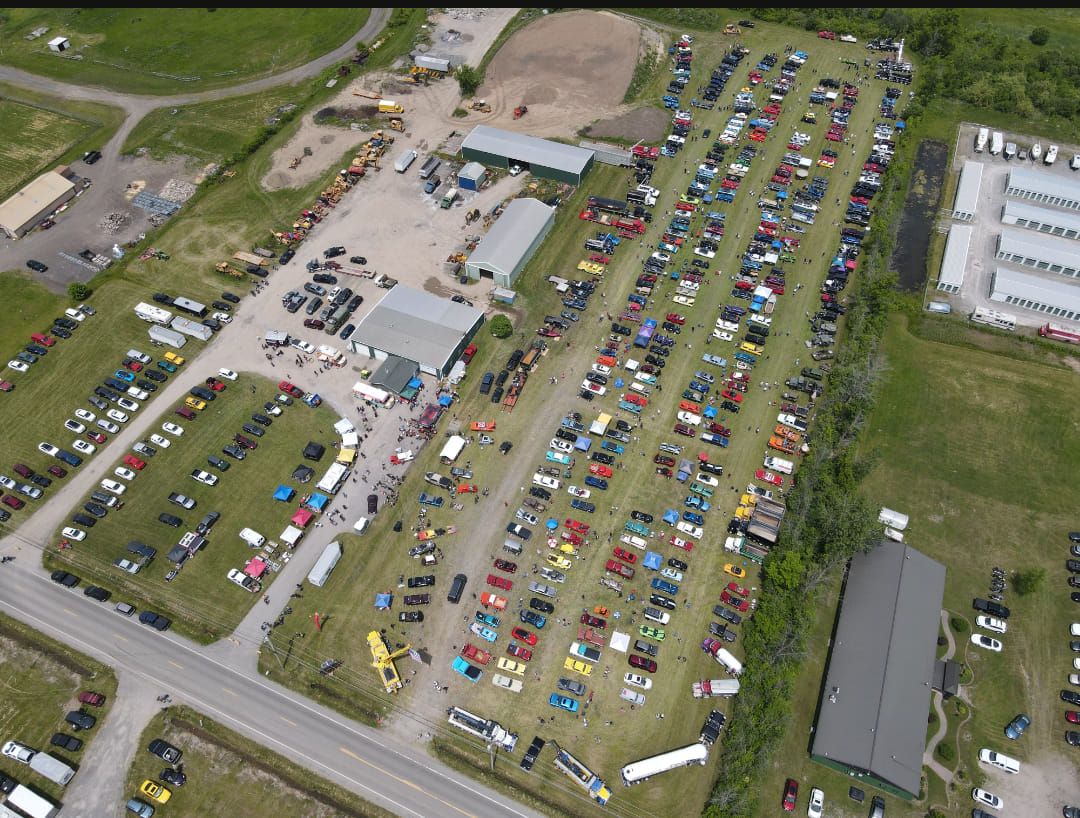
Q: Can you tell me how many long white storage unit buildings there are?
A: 6